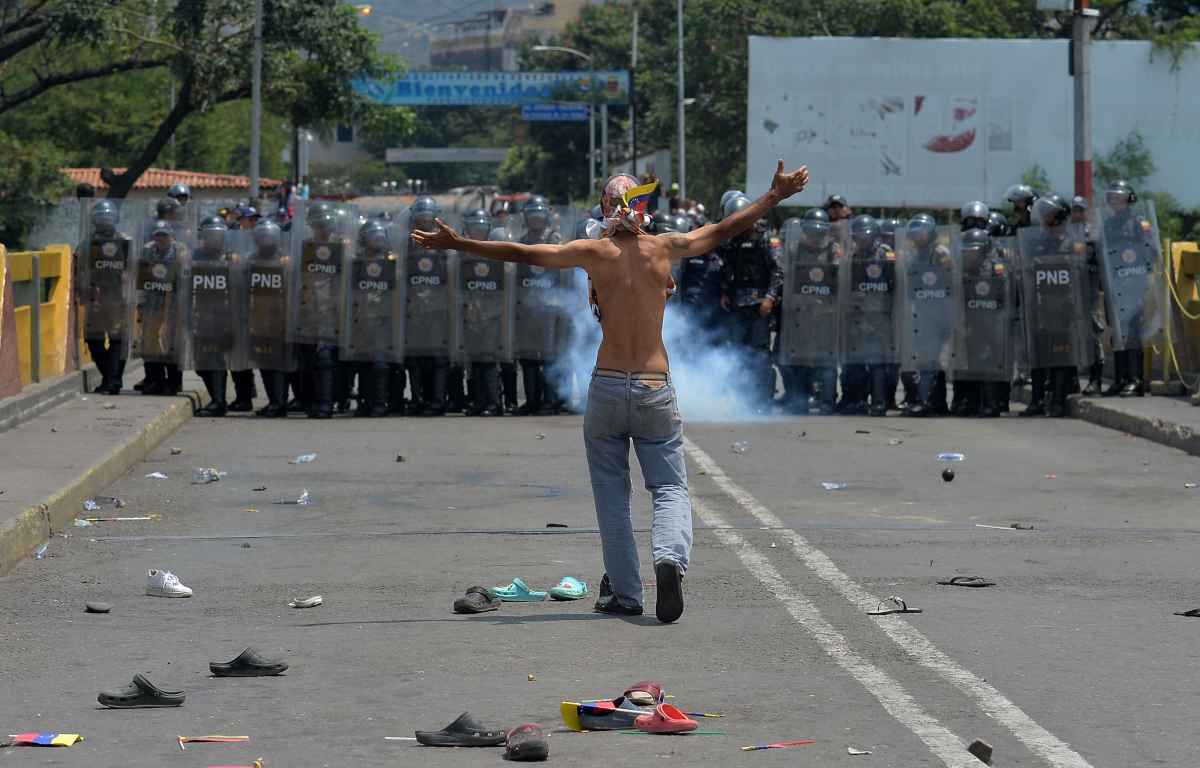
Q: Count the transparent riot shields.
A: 15